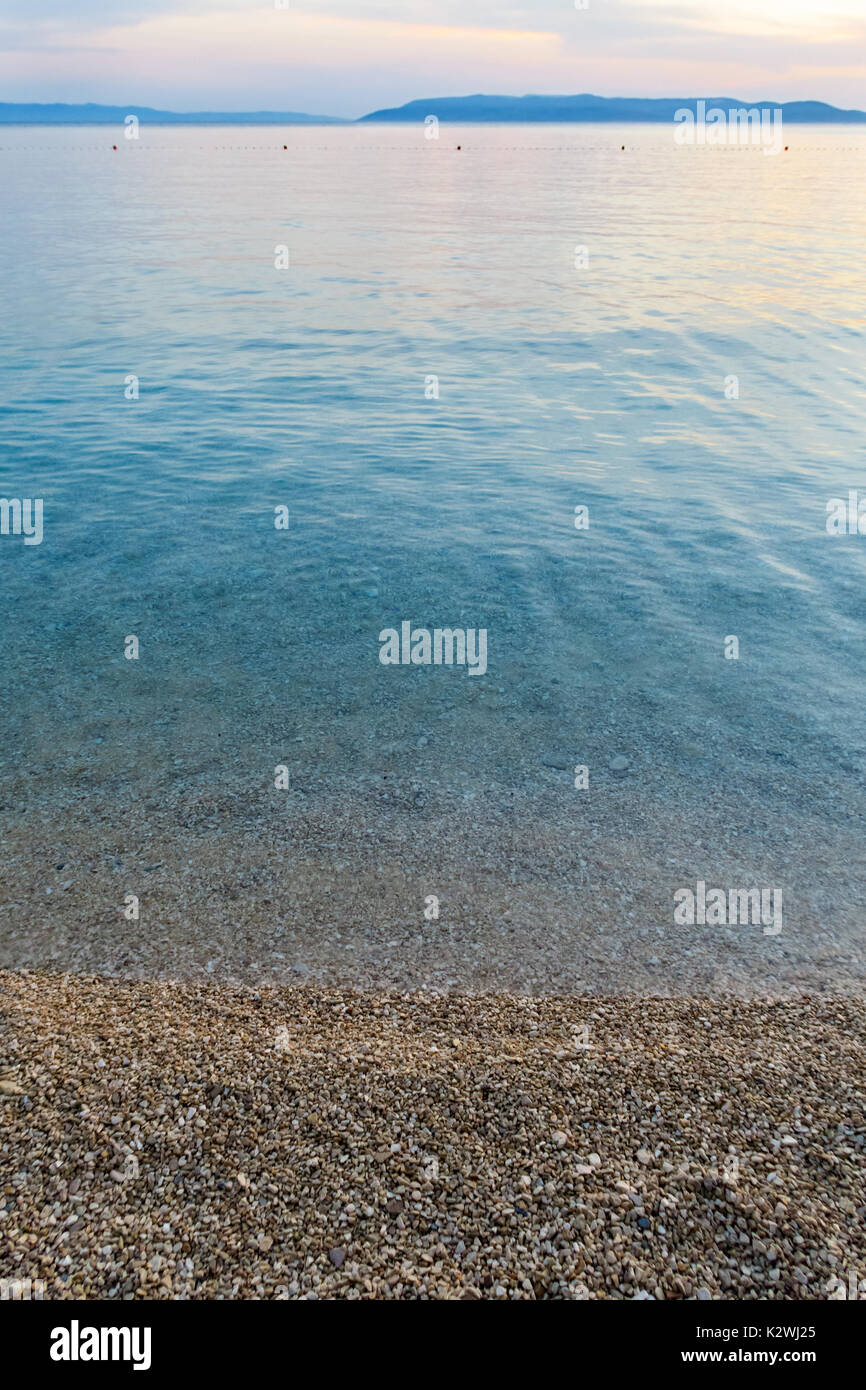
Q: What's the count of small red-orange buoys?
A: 5